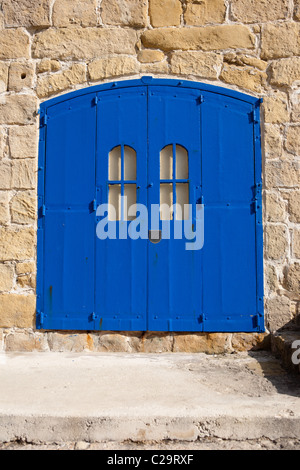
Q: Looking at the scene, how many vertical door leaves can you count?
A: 4